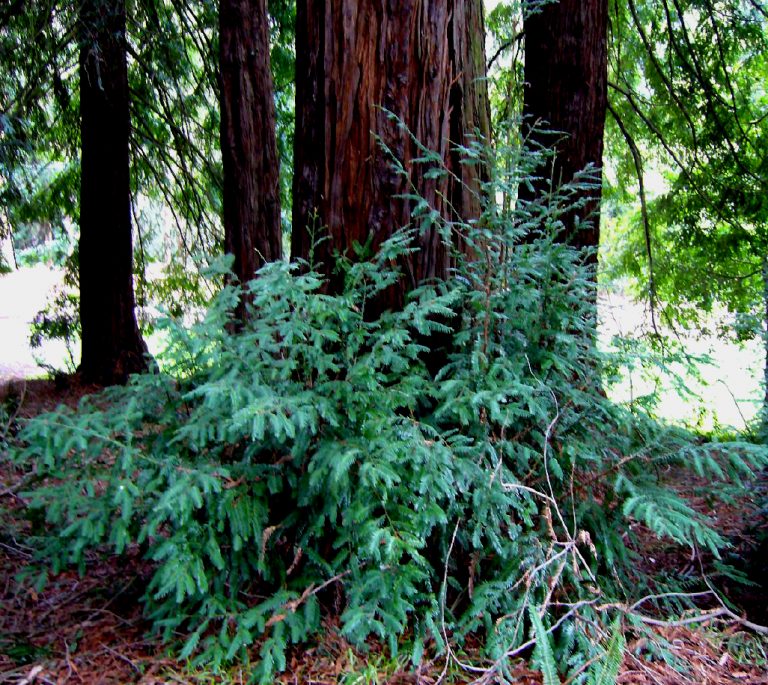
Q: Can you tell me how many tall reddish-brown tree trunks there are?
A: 4